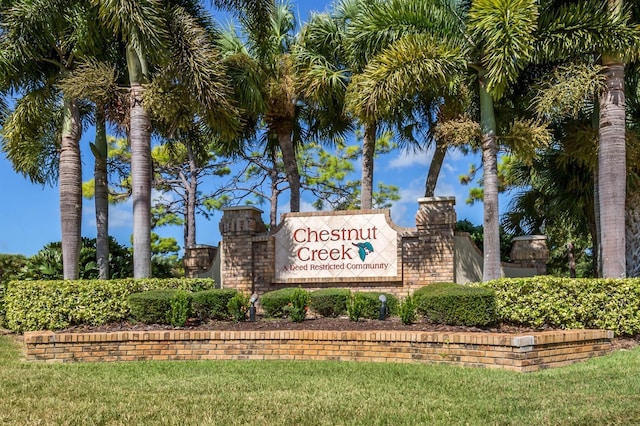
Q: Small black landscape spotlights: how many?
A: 2